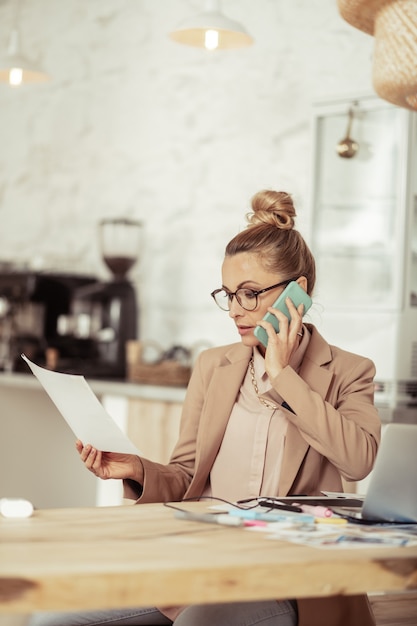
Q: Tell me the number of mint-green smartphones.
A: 1